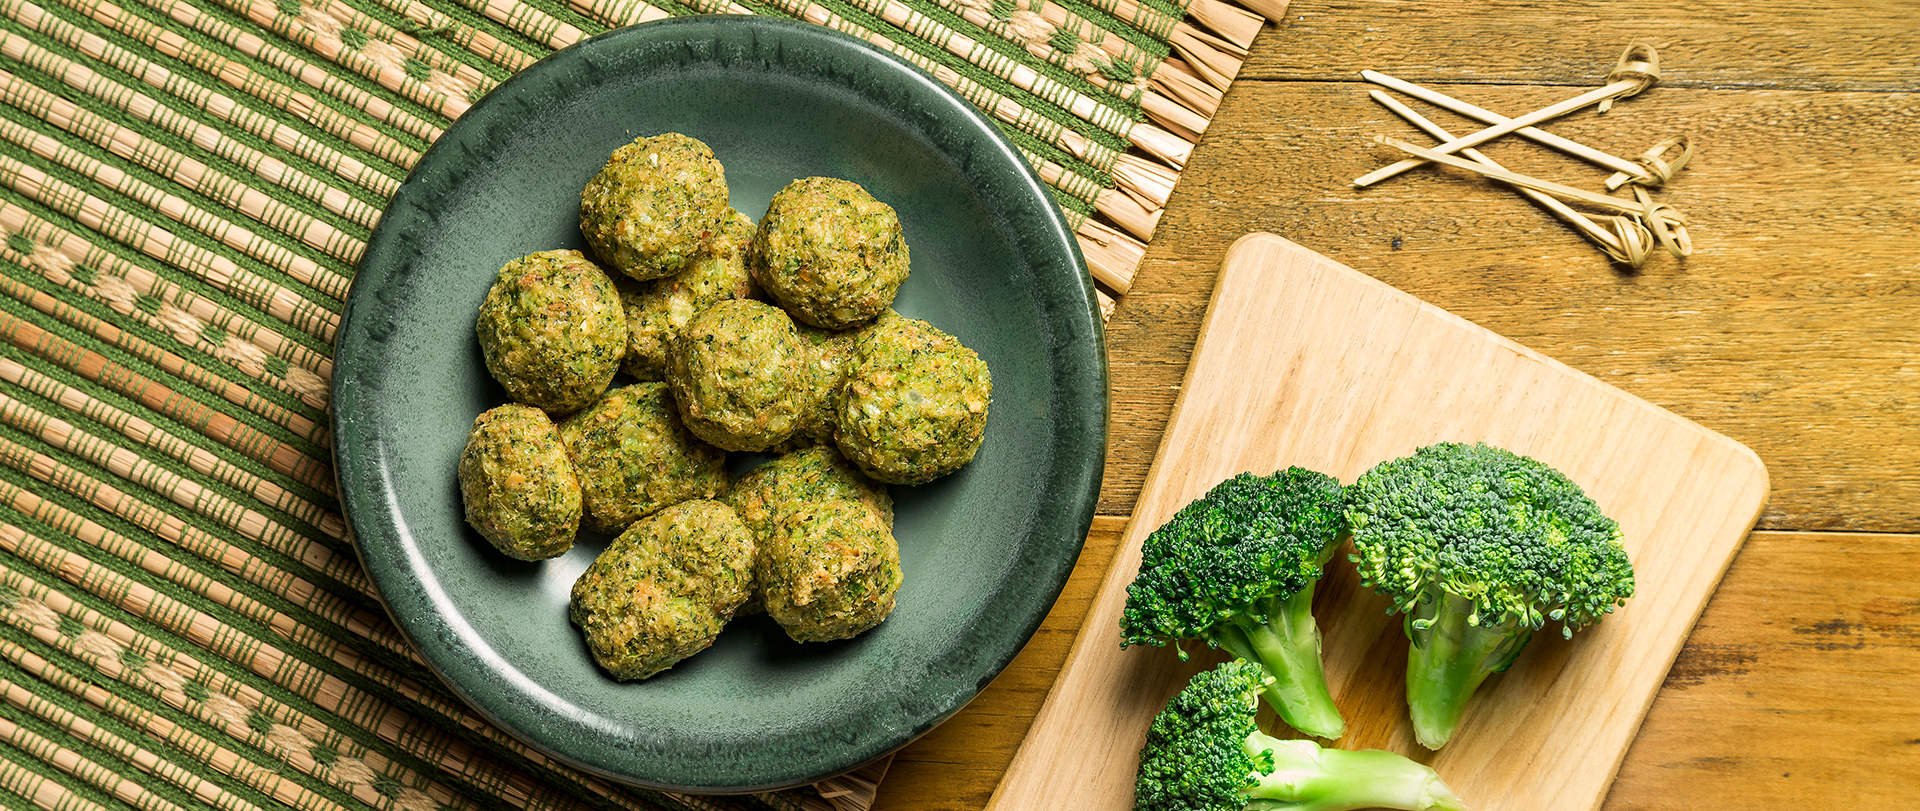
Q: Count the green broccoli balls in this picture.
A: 12